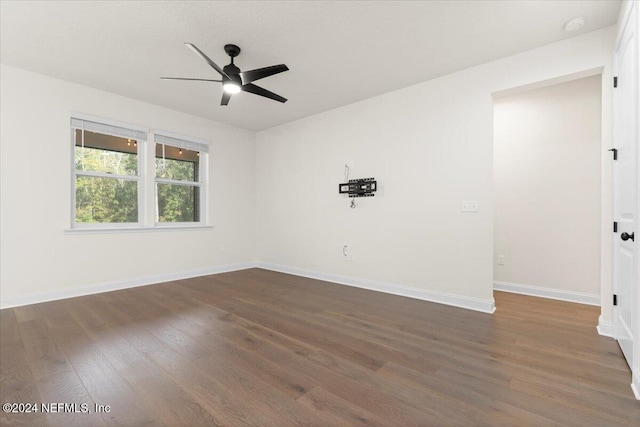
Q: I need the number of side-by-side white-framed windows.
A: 2